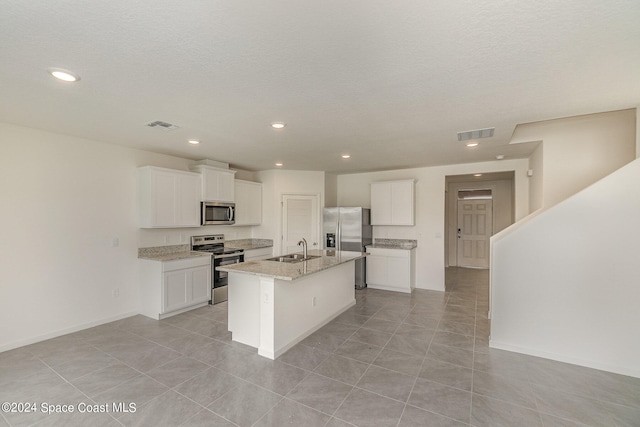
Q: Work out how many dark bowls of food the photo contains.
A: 0